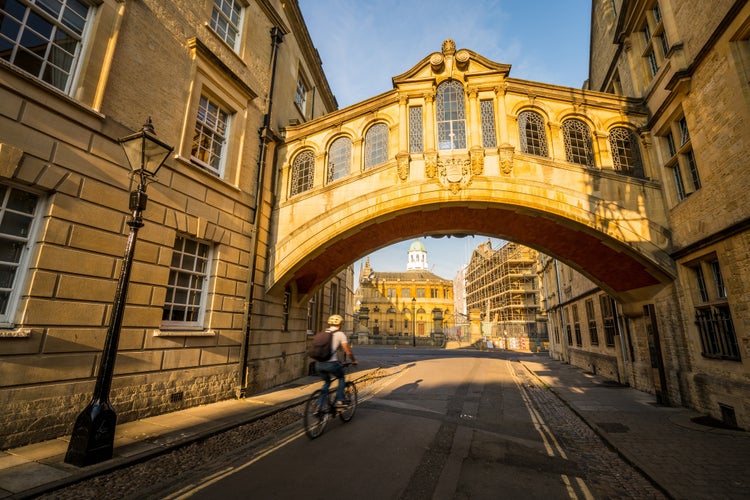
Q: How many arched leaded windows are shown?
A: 7